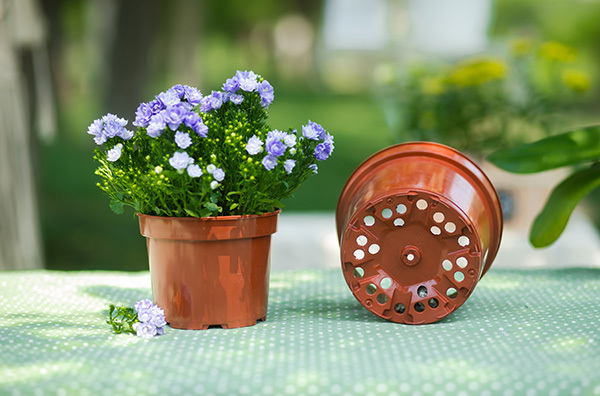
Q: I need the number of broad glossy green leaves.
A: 2